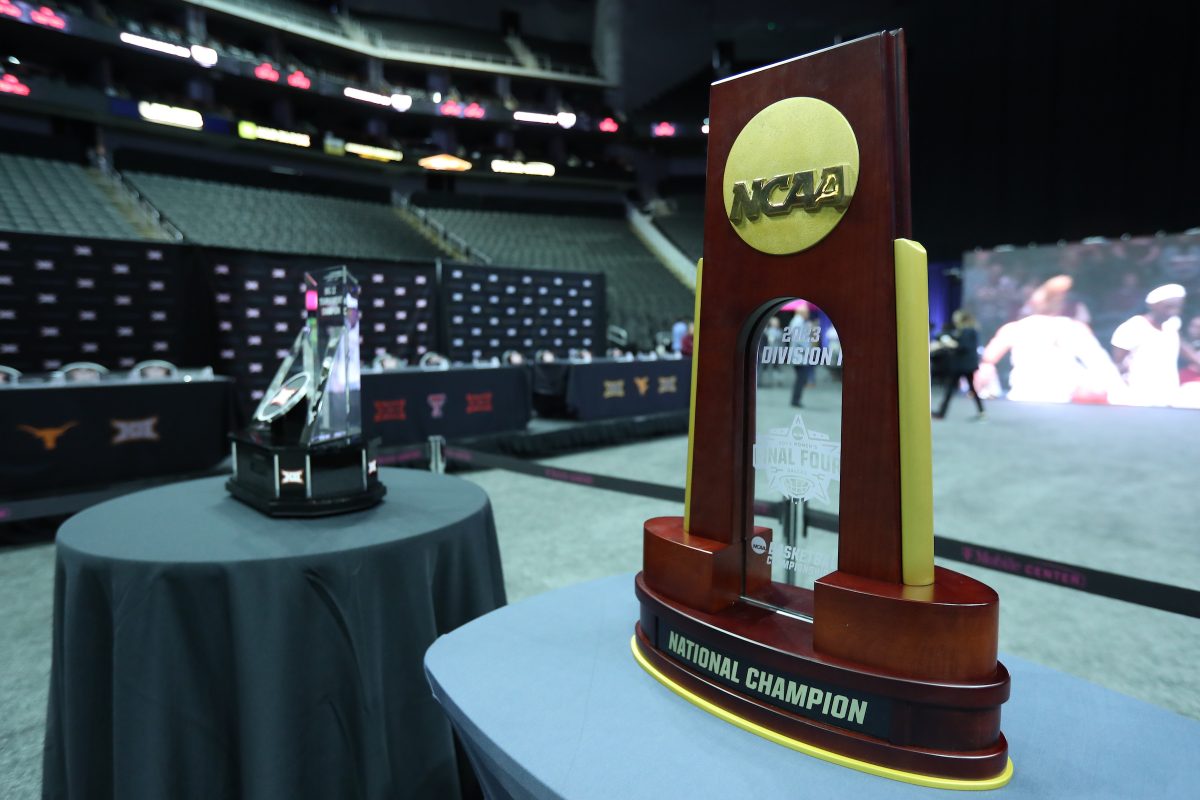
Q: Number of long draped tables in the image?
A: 3